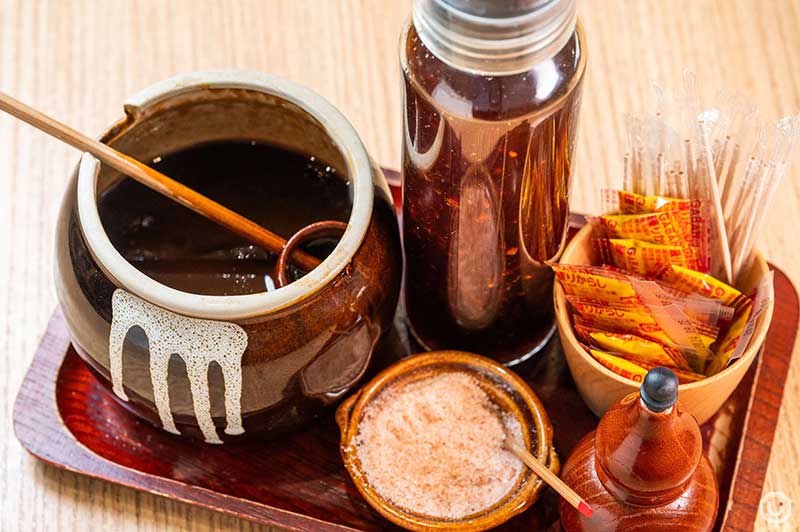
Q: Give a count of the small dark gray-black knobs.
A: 1